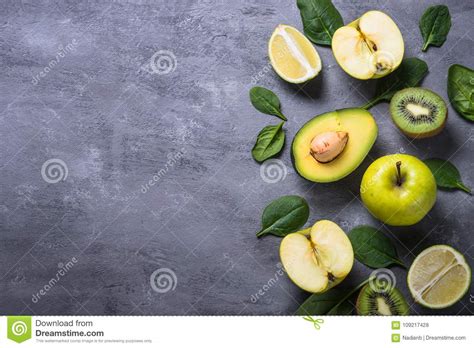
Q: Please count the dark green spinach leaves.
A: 10